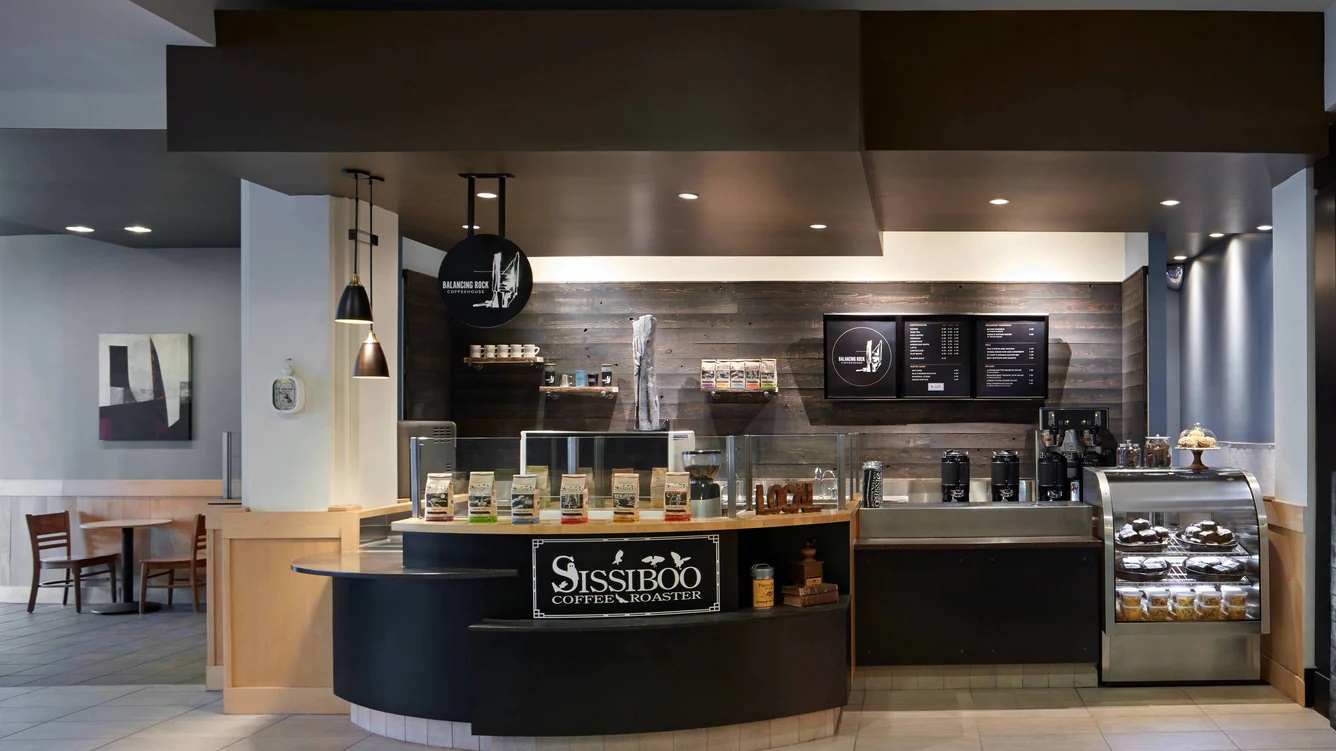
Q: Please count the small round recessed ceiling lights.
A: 11